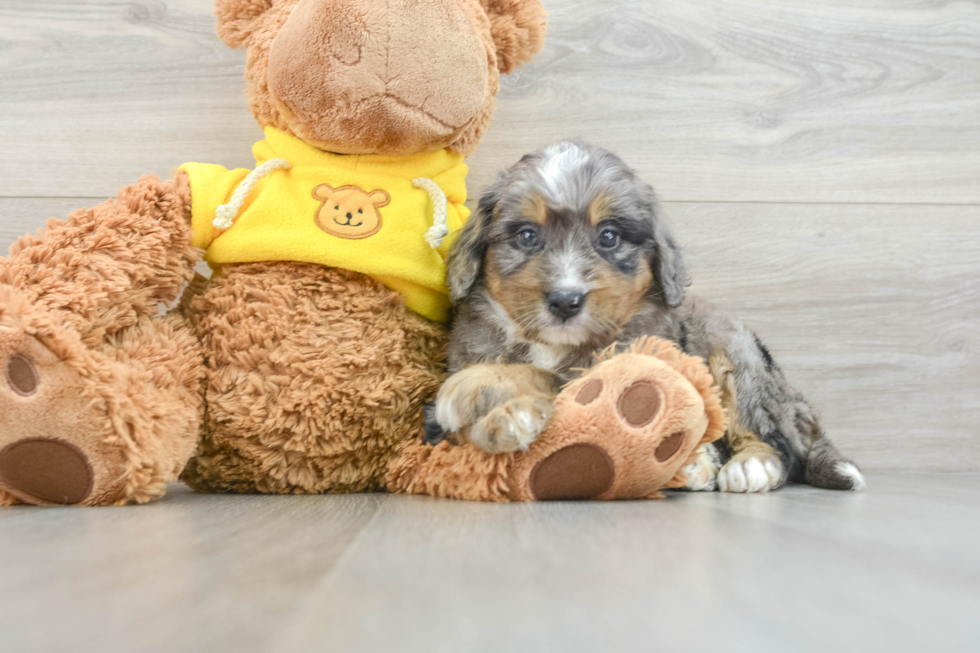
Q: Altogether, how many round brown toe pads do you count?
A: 4